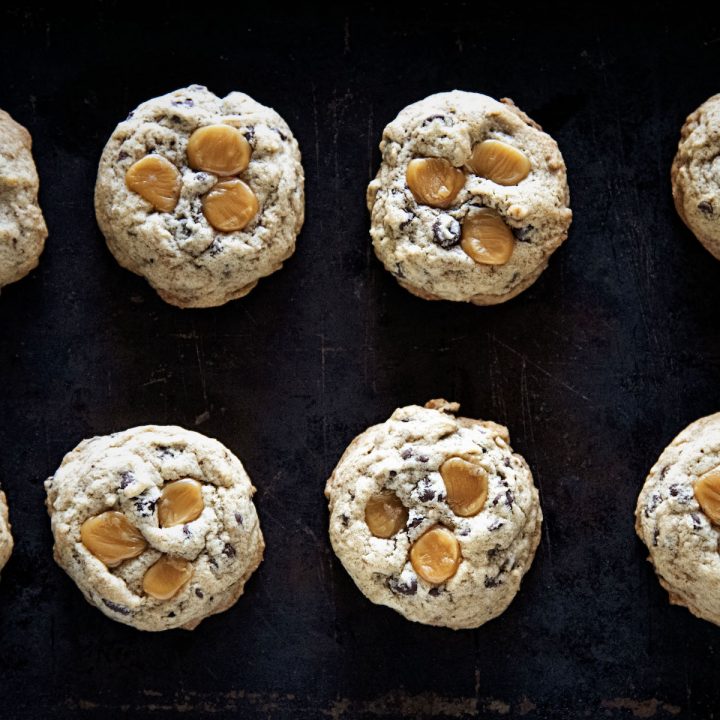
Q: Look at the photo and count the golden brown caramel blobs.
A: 13